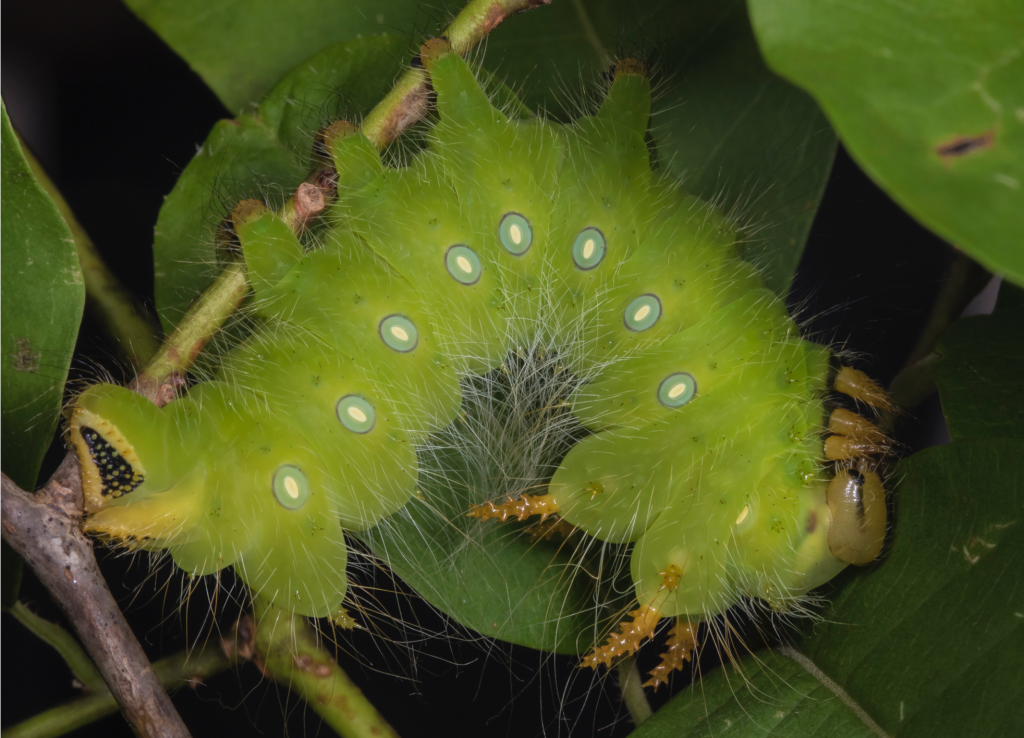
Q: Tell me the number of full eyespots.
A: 8